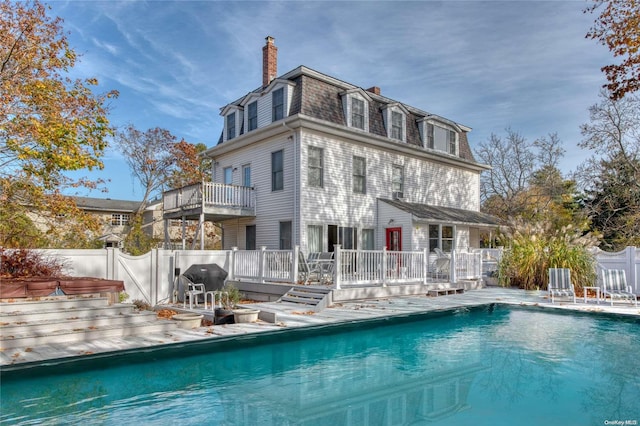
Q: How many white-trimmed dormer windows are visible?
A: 6